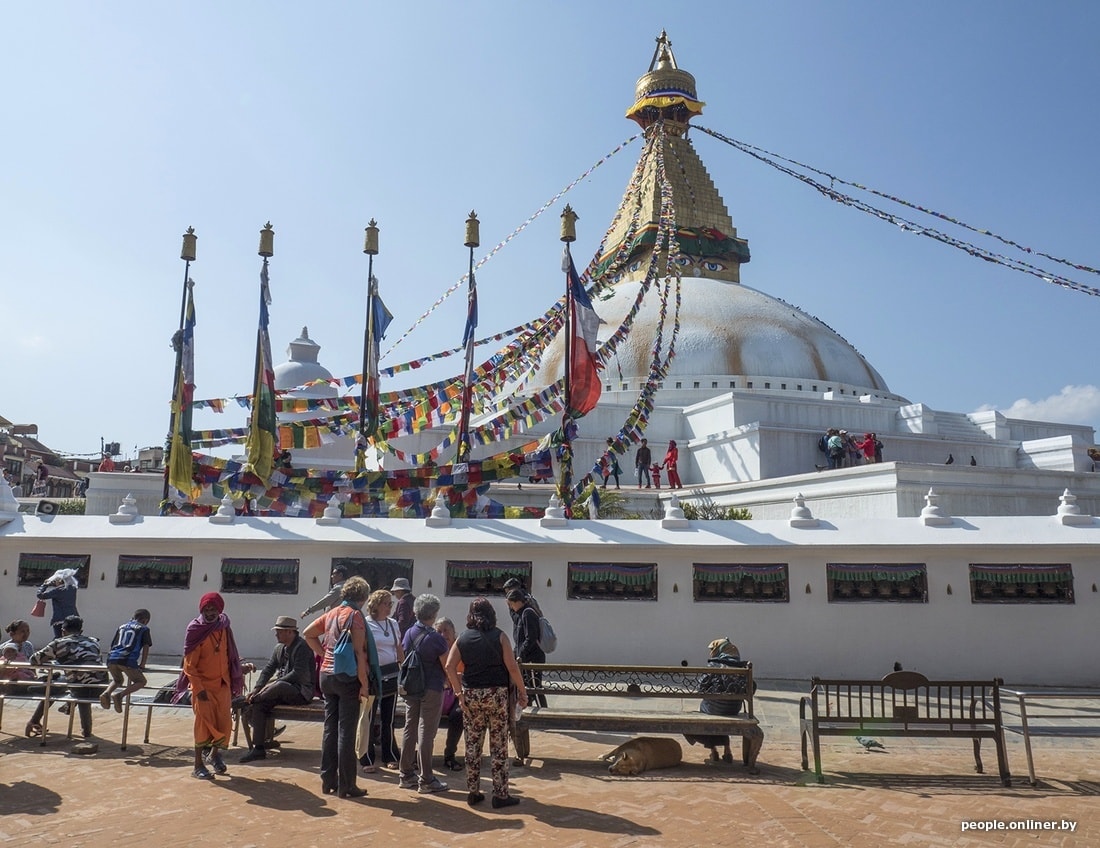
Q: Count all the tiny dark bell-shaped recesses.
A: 10